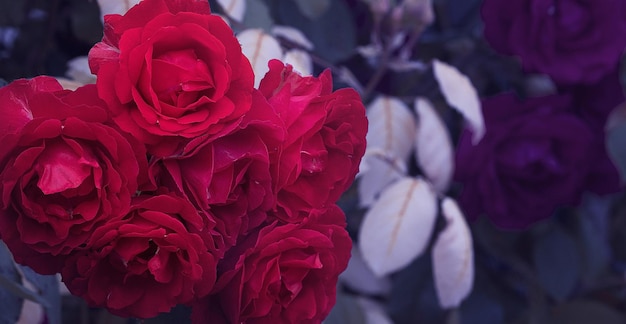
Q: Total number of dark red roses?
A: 6